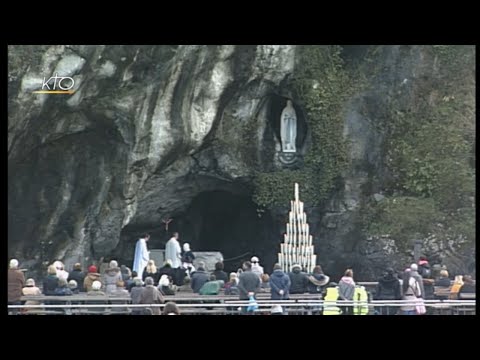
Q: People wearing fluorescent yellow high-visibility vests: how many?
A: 2